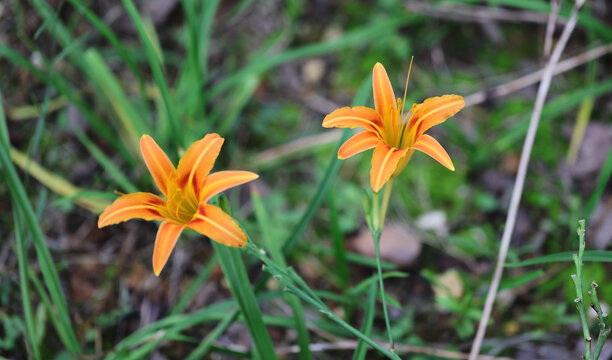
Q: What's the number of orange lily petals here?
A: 12